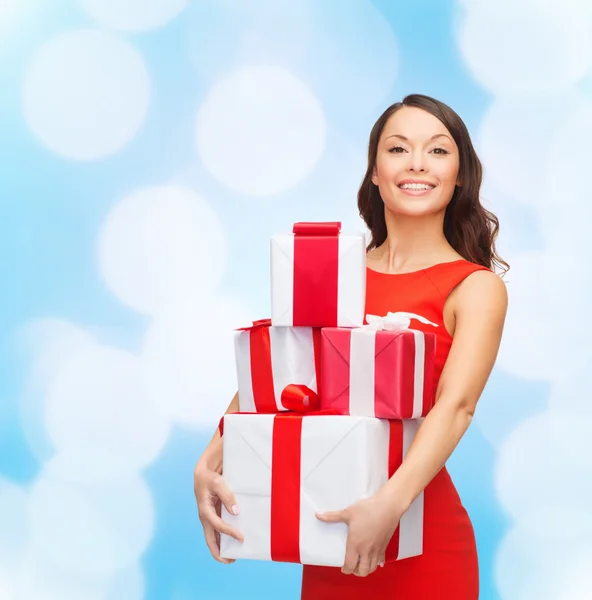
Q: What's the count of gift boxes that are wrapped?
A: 4